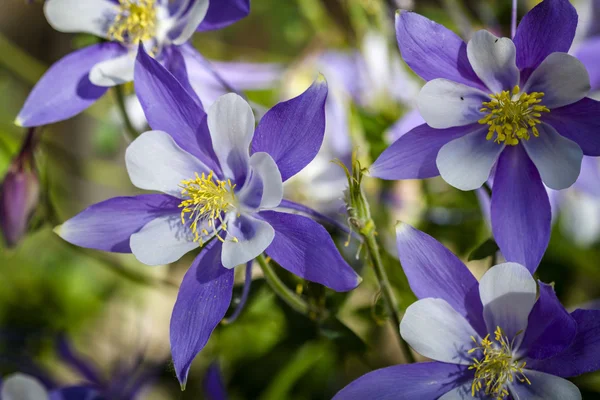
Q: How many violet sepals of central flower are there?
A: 5